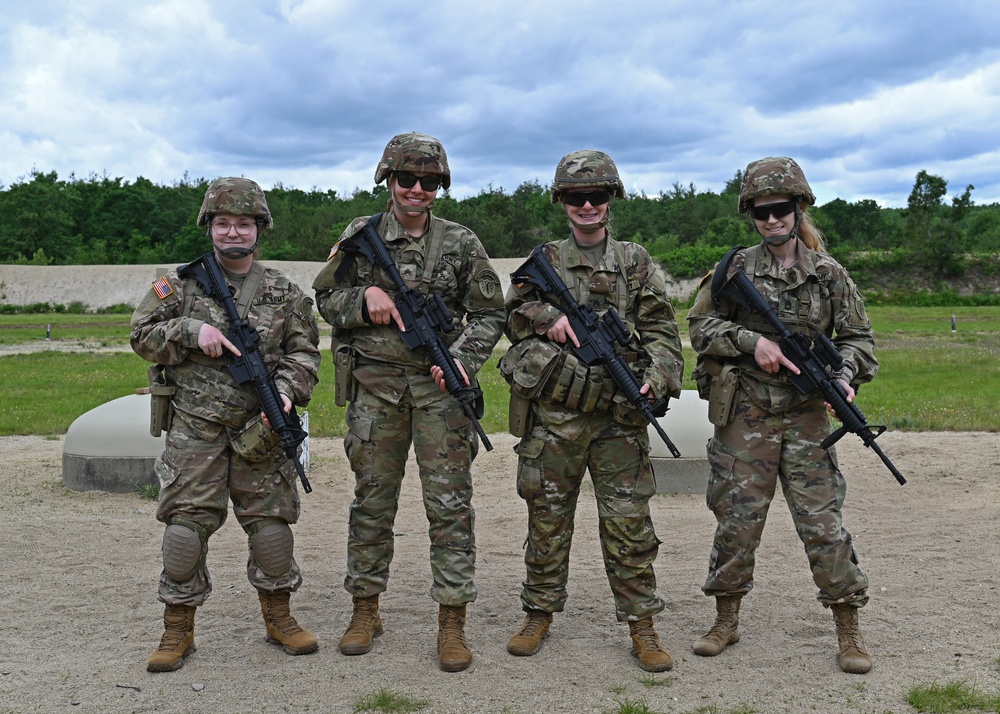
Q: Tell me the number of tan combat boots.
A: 8